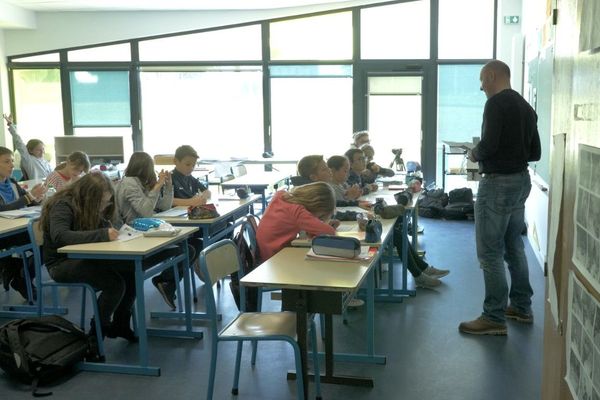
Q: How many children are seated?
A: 12